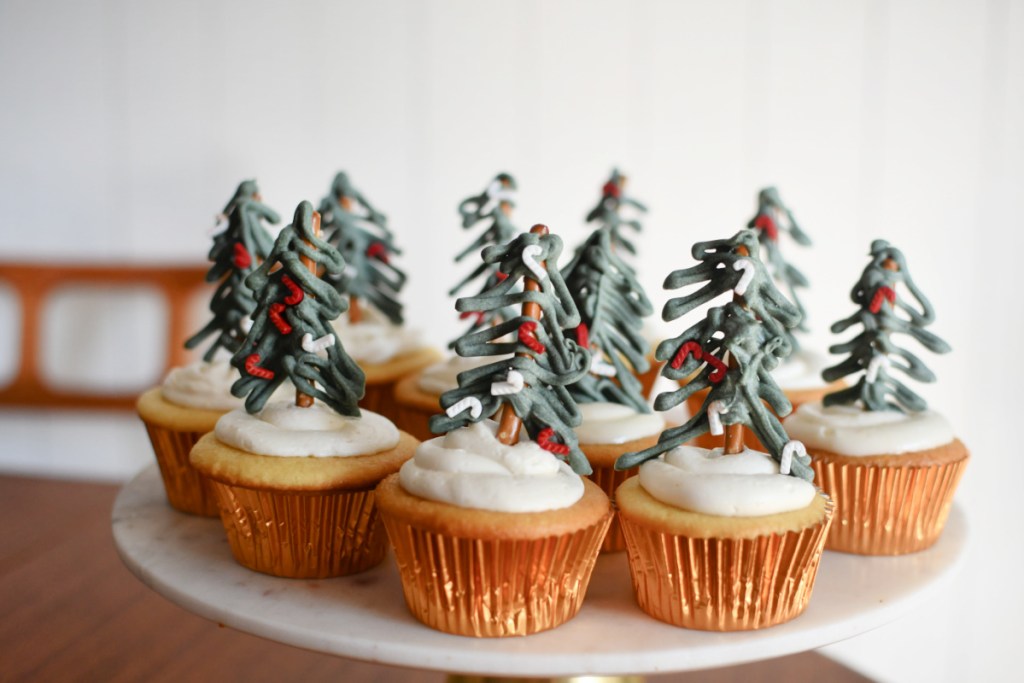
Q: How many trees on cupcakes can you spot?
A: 10